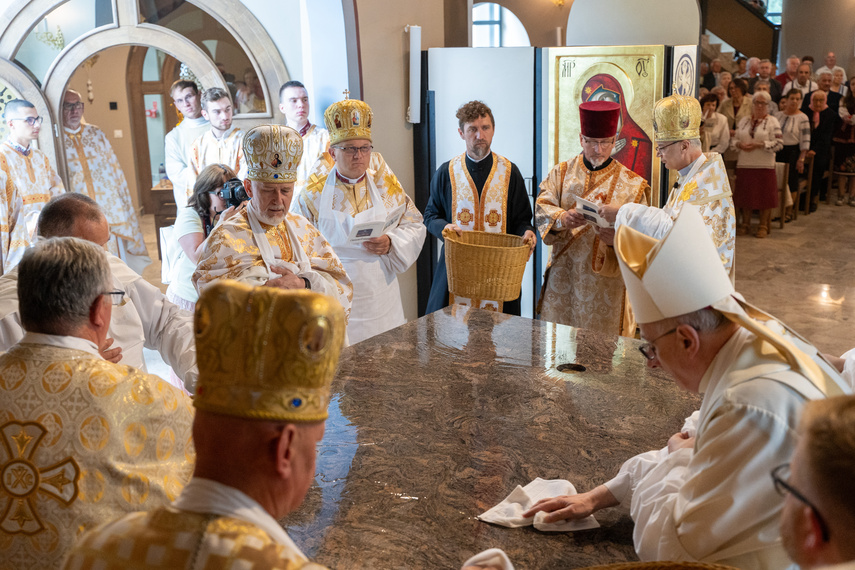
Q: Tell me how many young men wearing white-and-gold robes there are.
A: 3